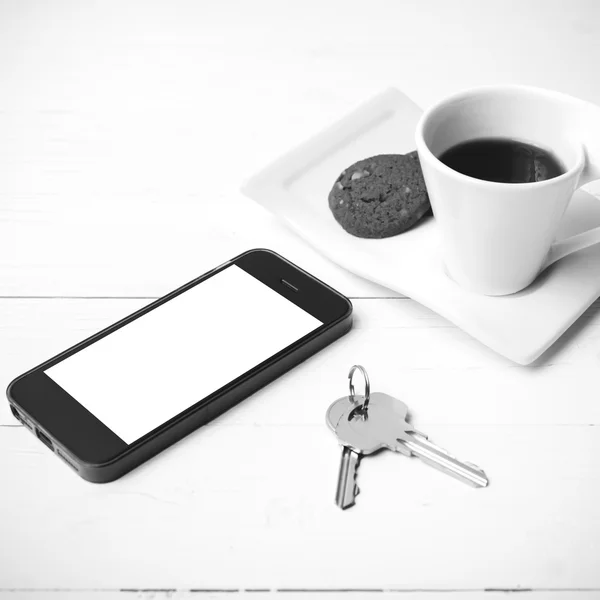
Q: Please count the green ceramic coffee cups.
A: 0